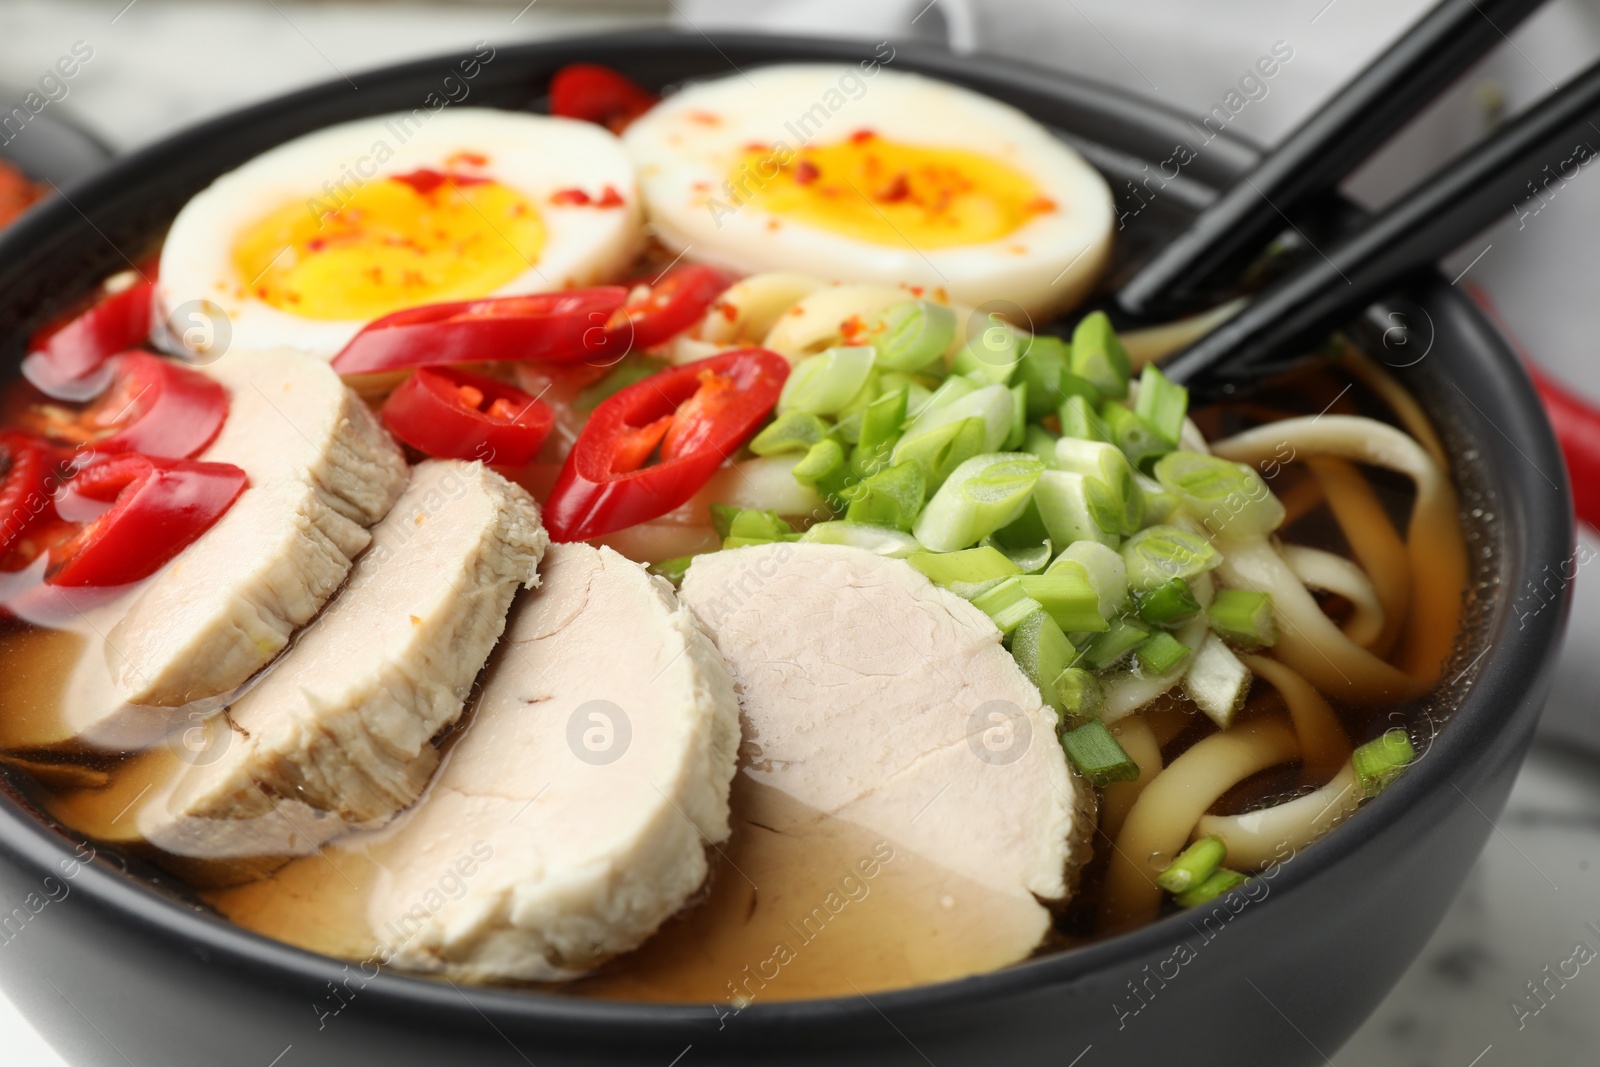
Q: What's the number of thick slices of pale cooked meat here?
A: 4